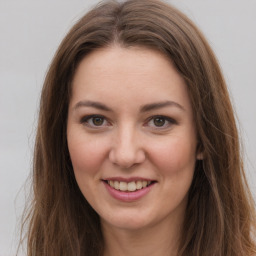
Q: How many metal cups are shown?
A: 0